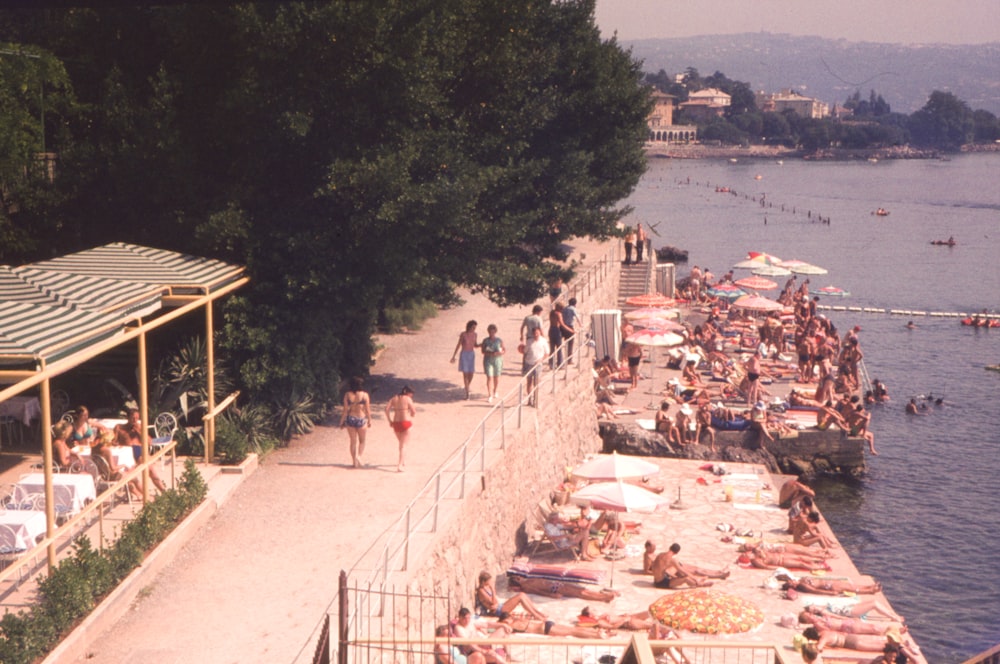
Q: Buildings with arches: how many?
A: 1